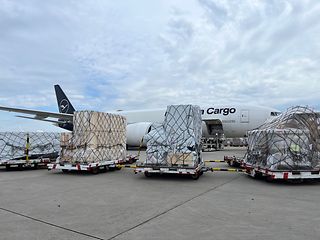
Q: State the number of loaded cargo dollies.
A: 4